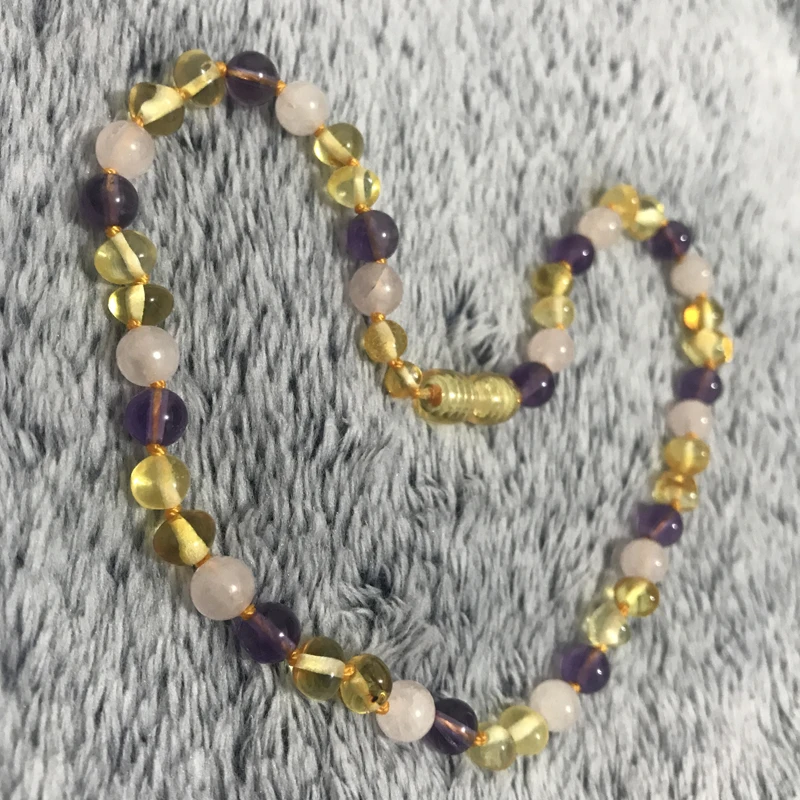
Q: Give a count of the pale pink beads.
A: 12